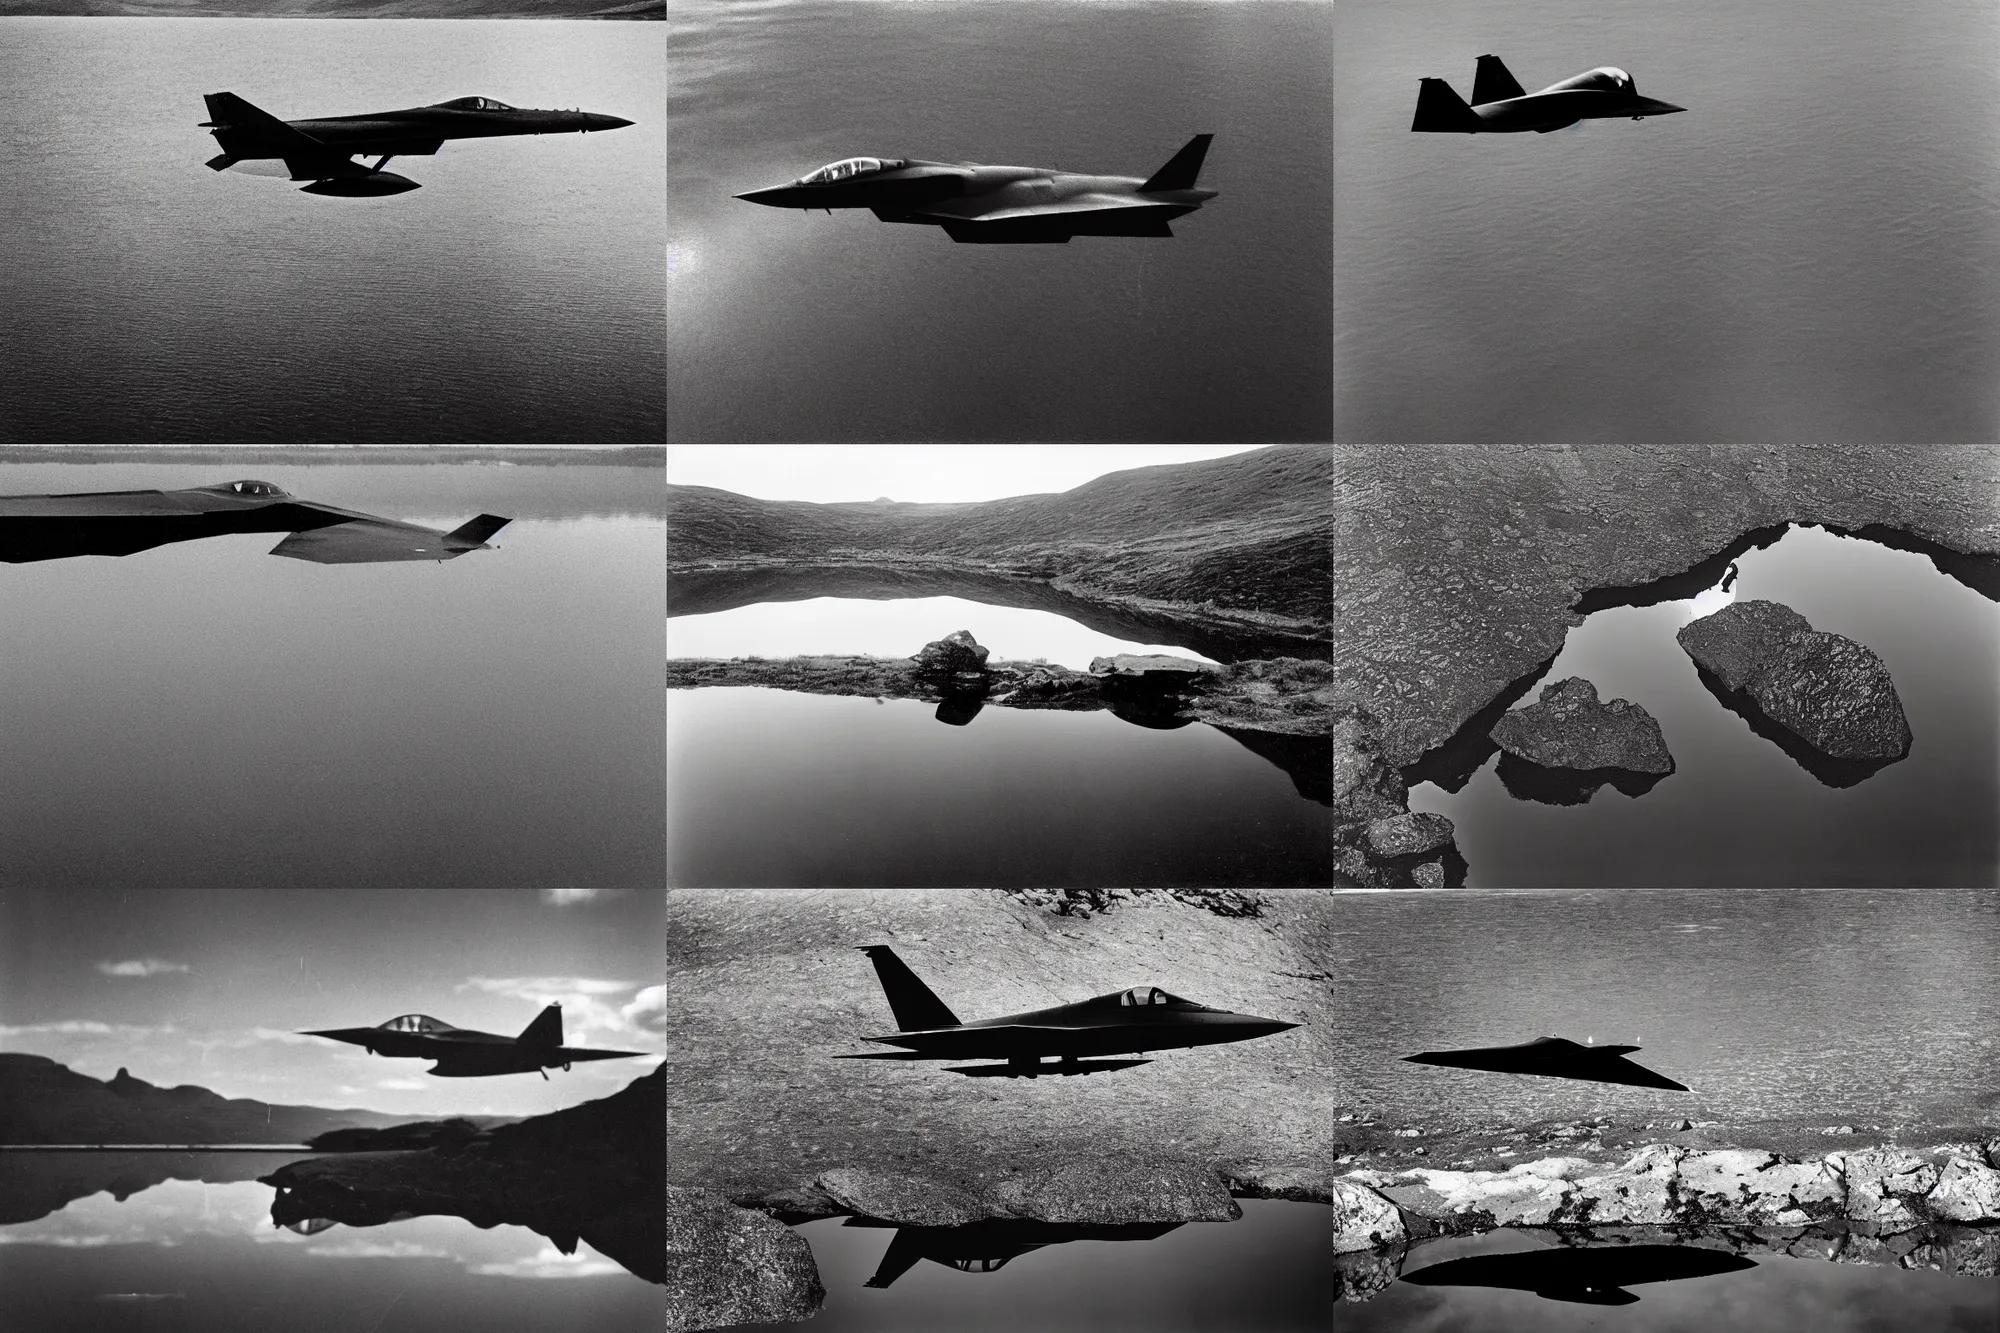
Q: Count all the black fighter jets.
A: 7